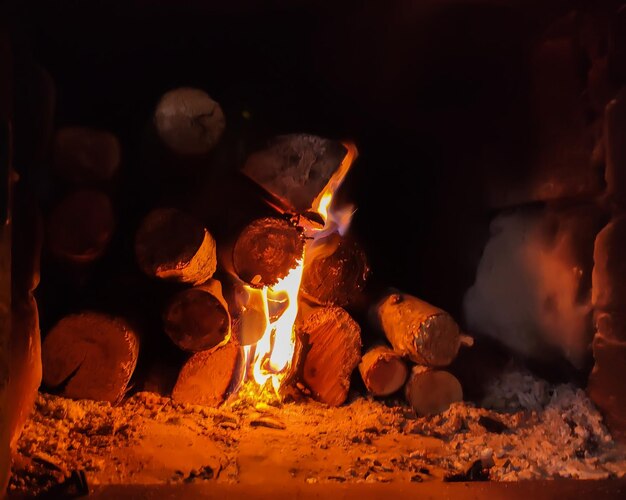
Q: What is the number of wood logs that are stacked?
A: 14